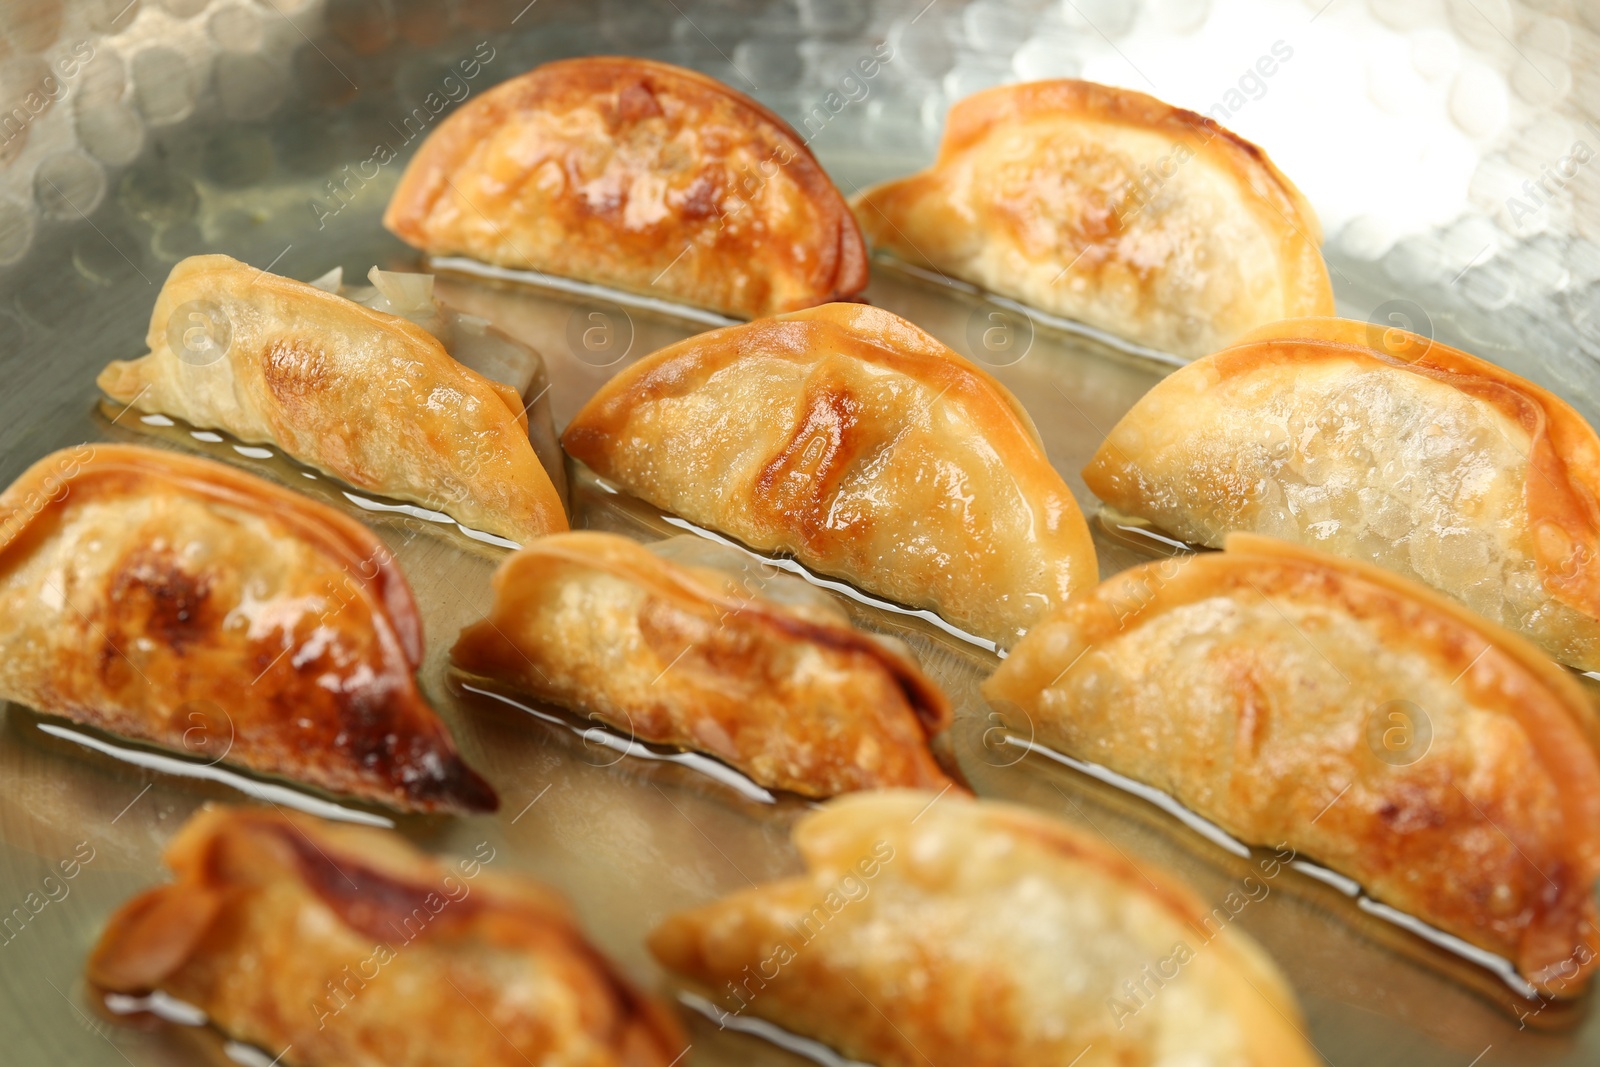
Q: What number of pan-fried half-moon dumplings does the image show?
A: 10